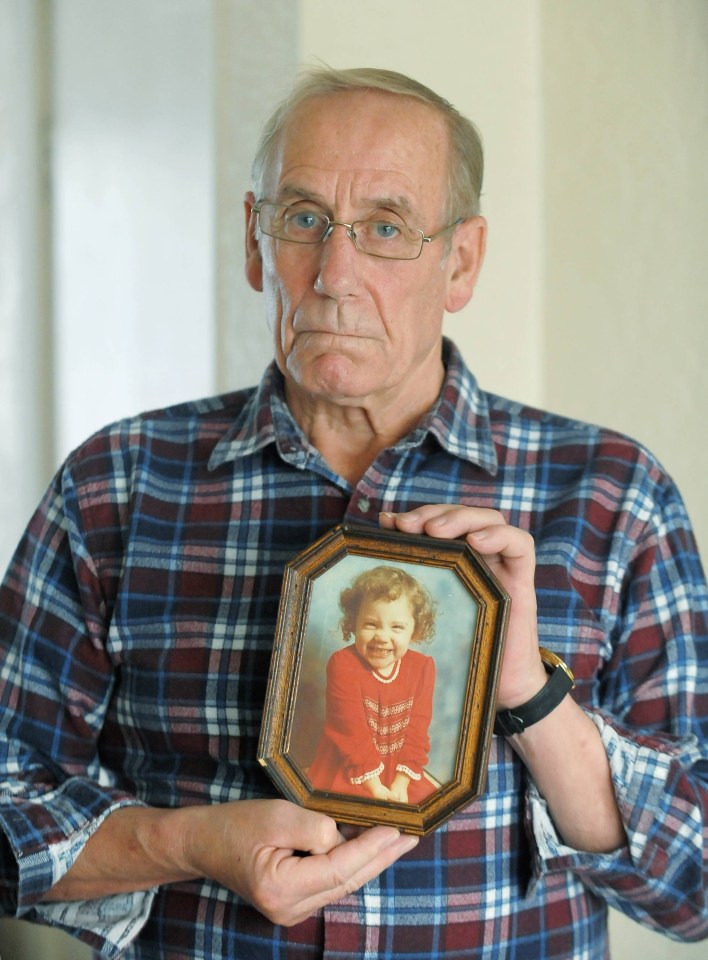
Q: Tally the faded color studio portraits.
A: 1